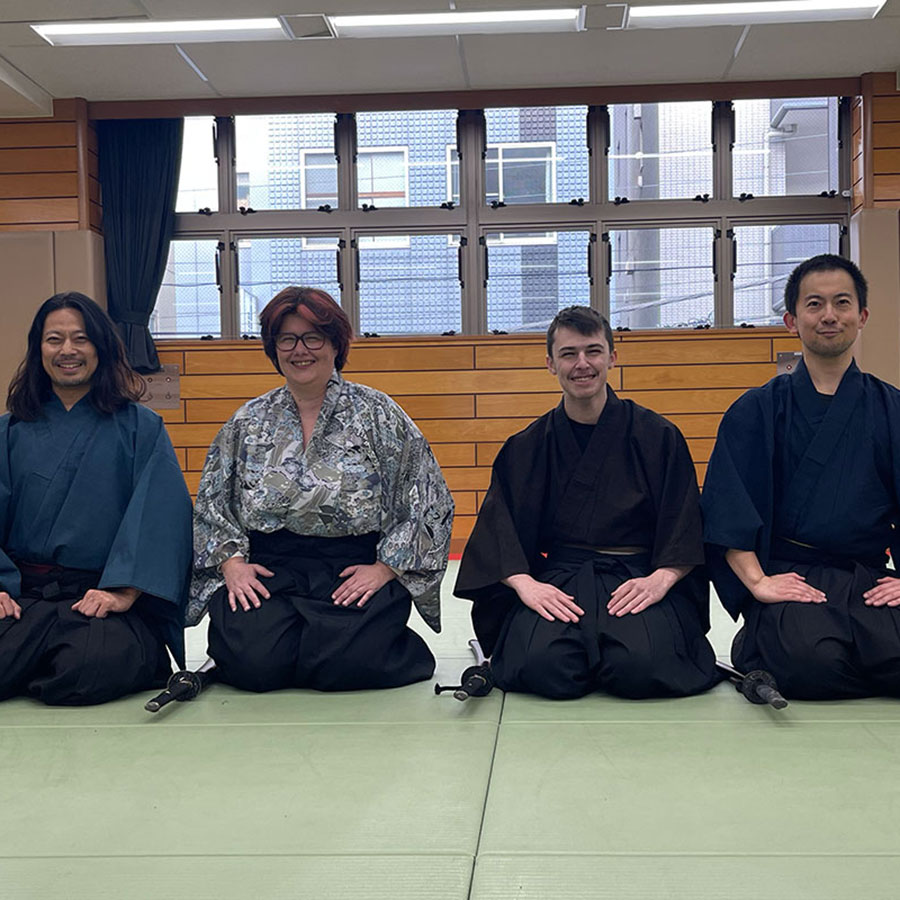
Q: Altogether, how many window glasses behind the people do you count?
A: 12